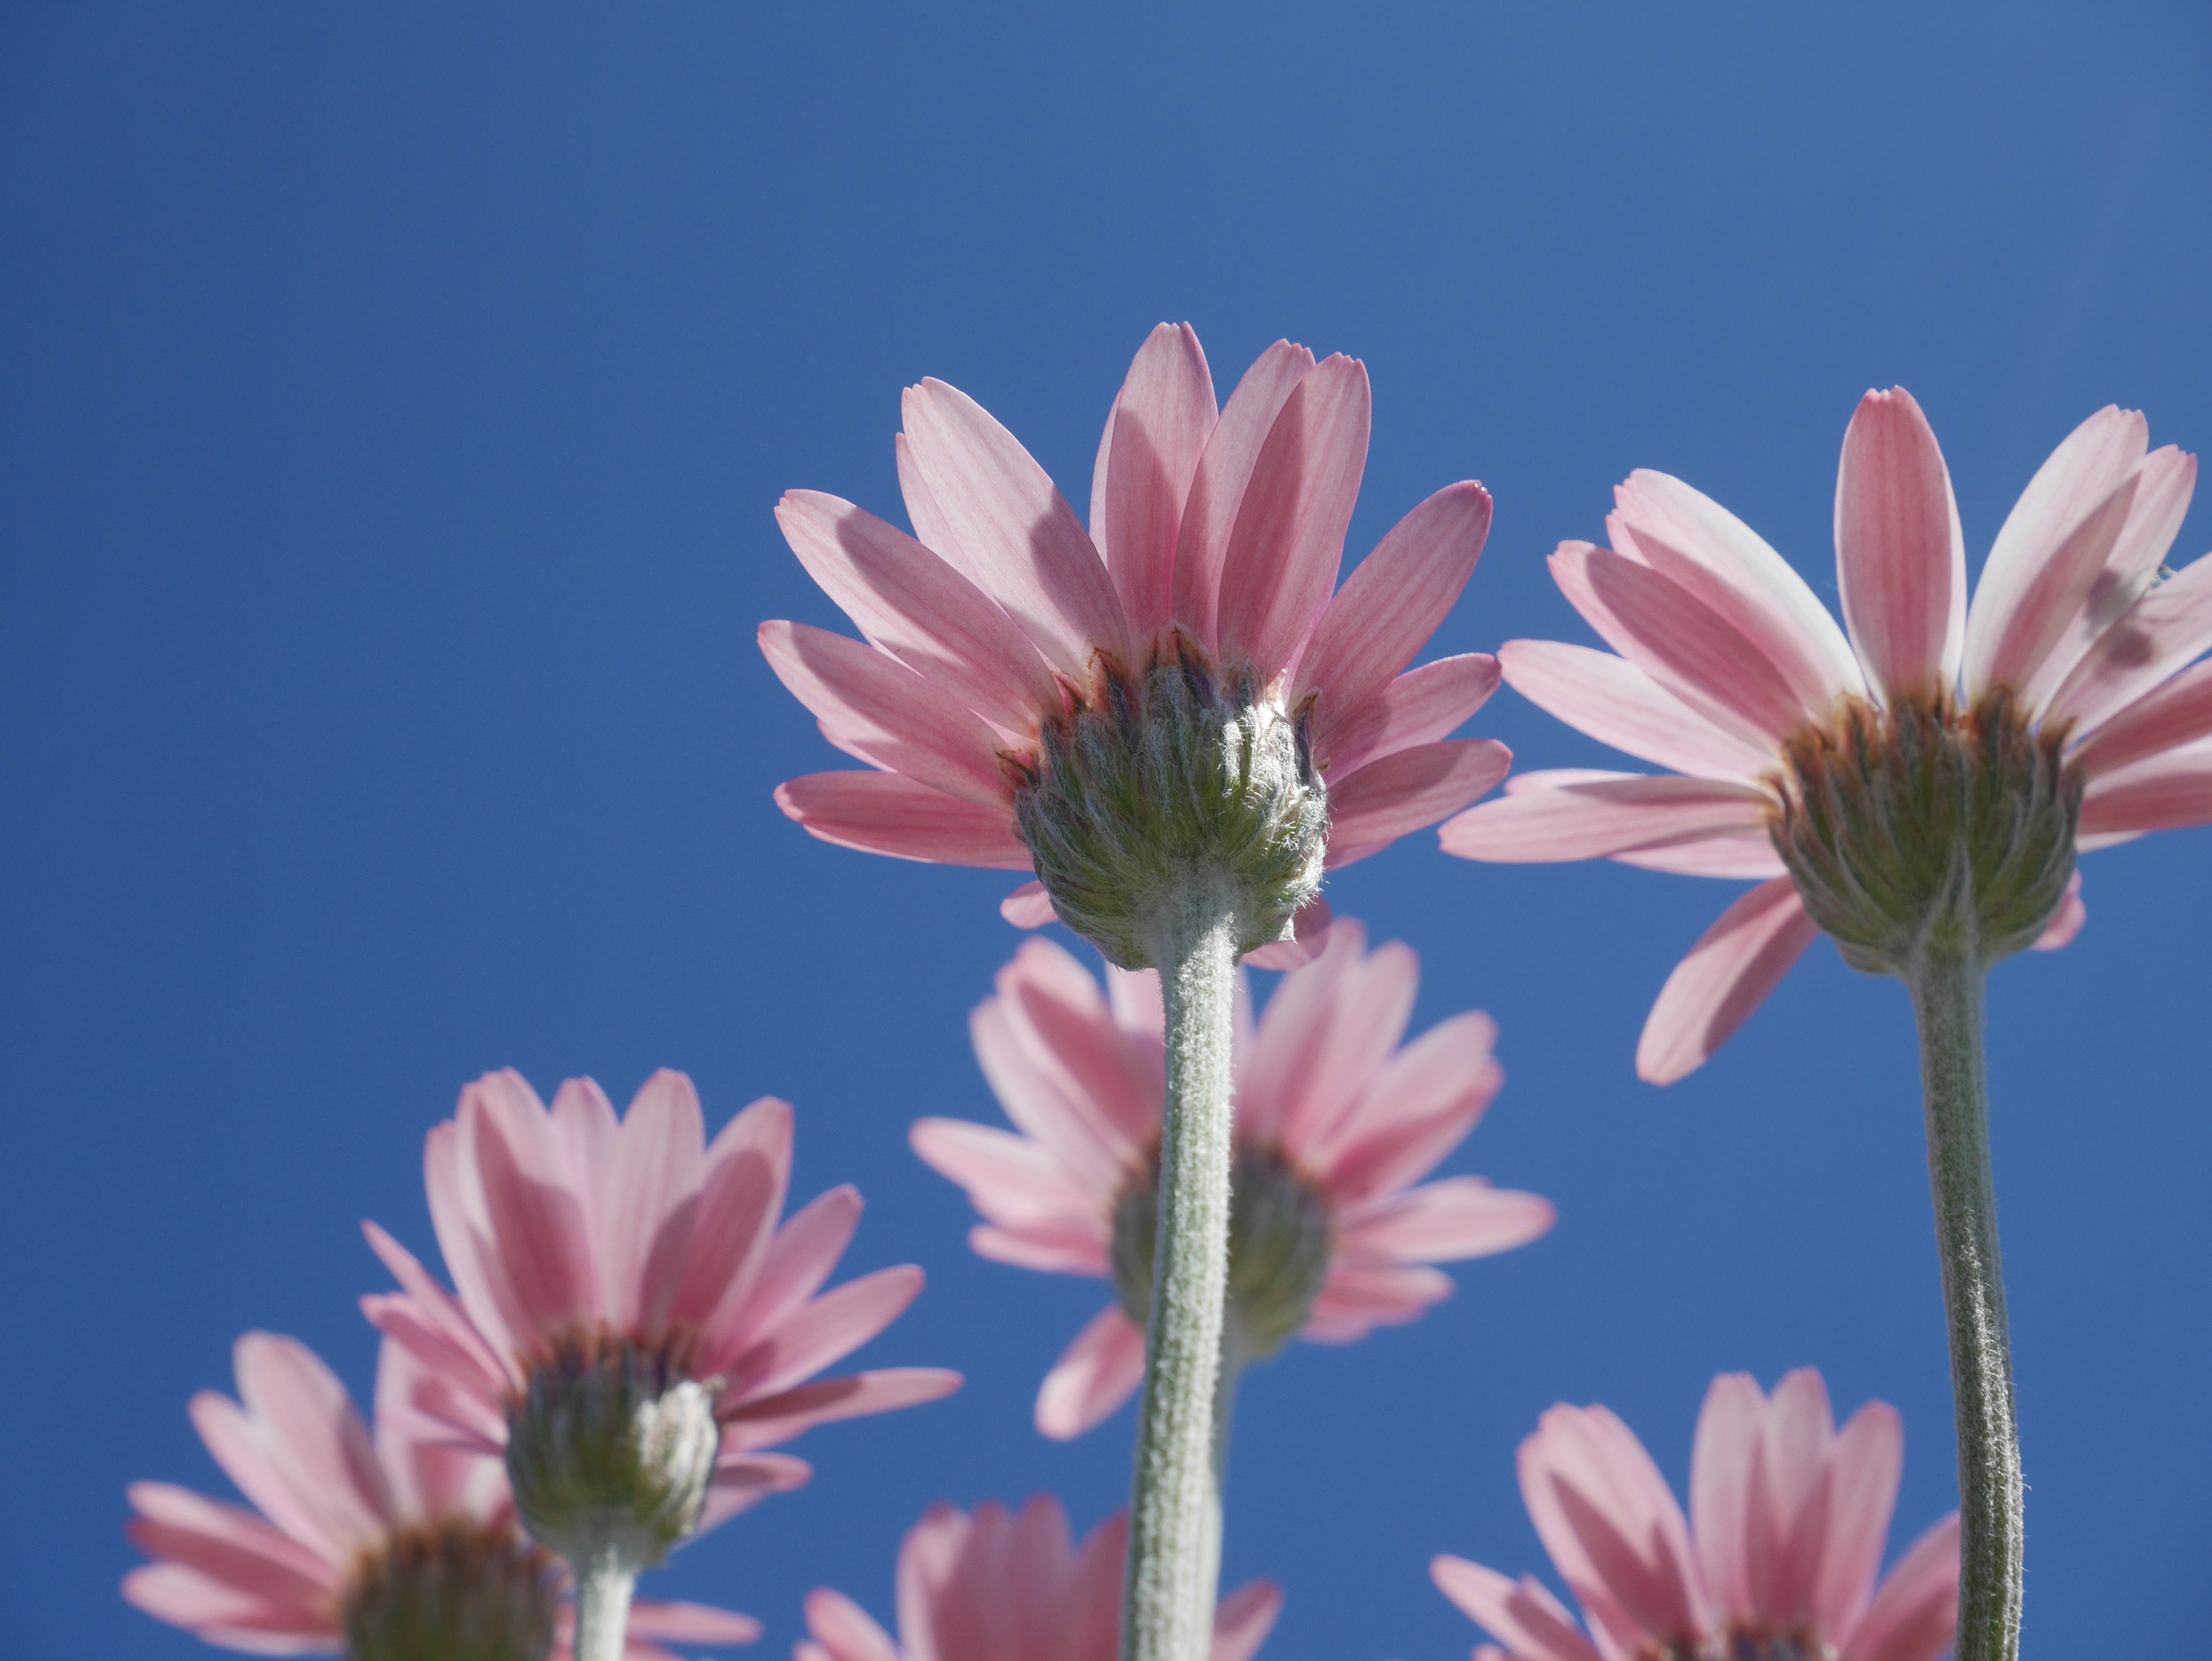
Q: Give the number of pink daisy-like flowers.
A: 7